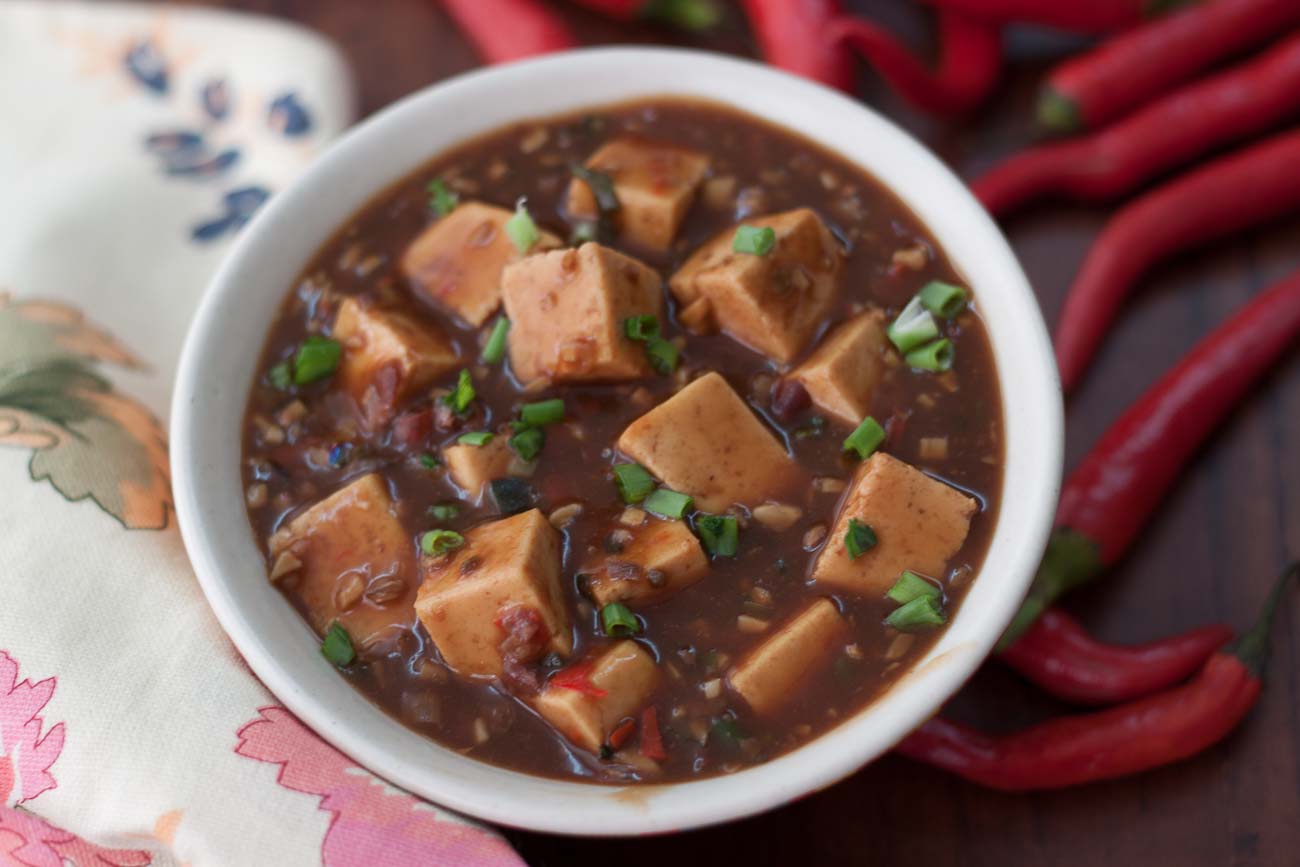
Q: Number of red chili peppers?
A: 11